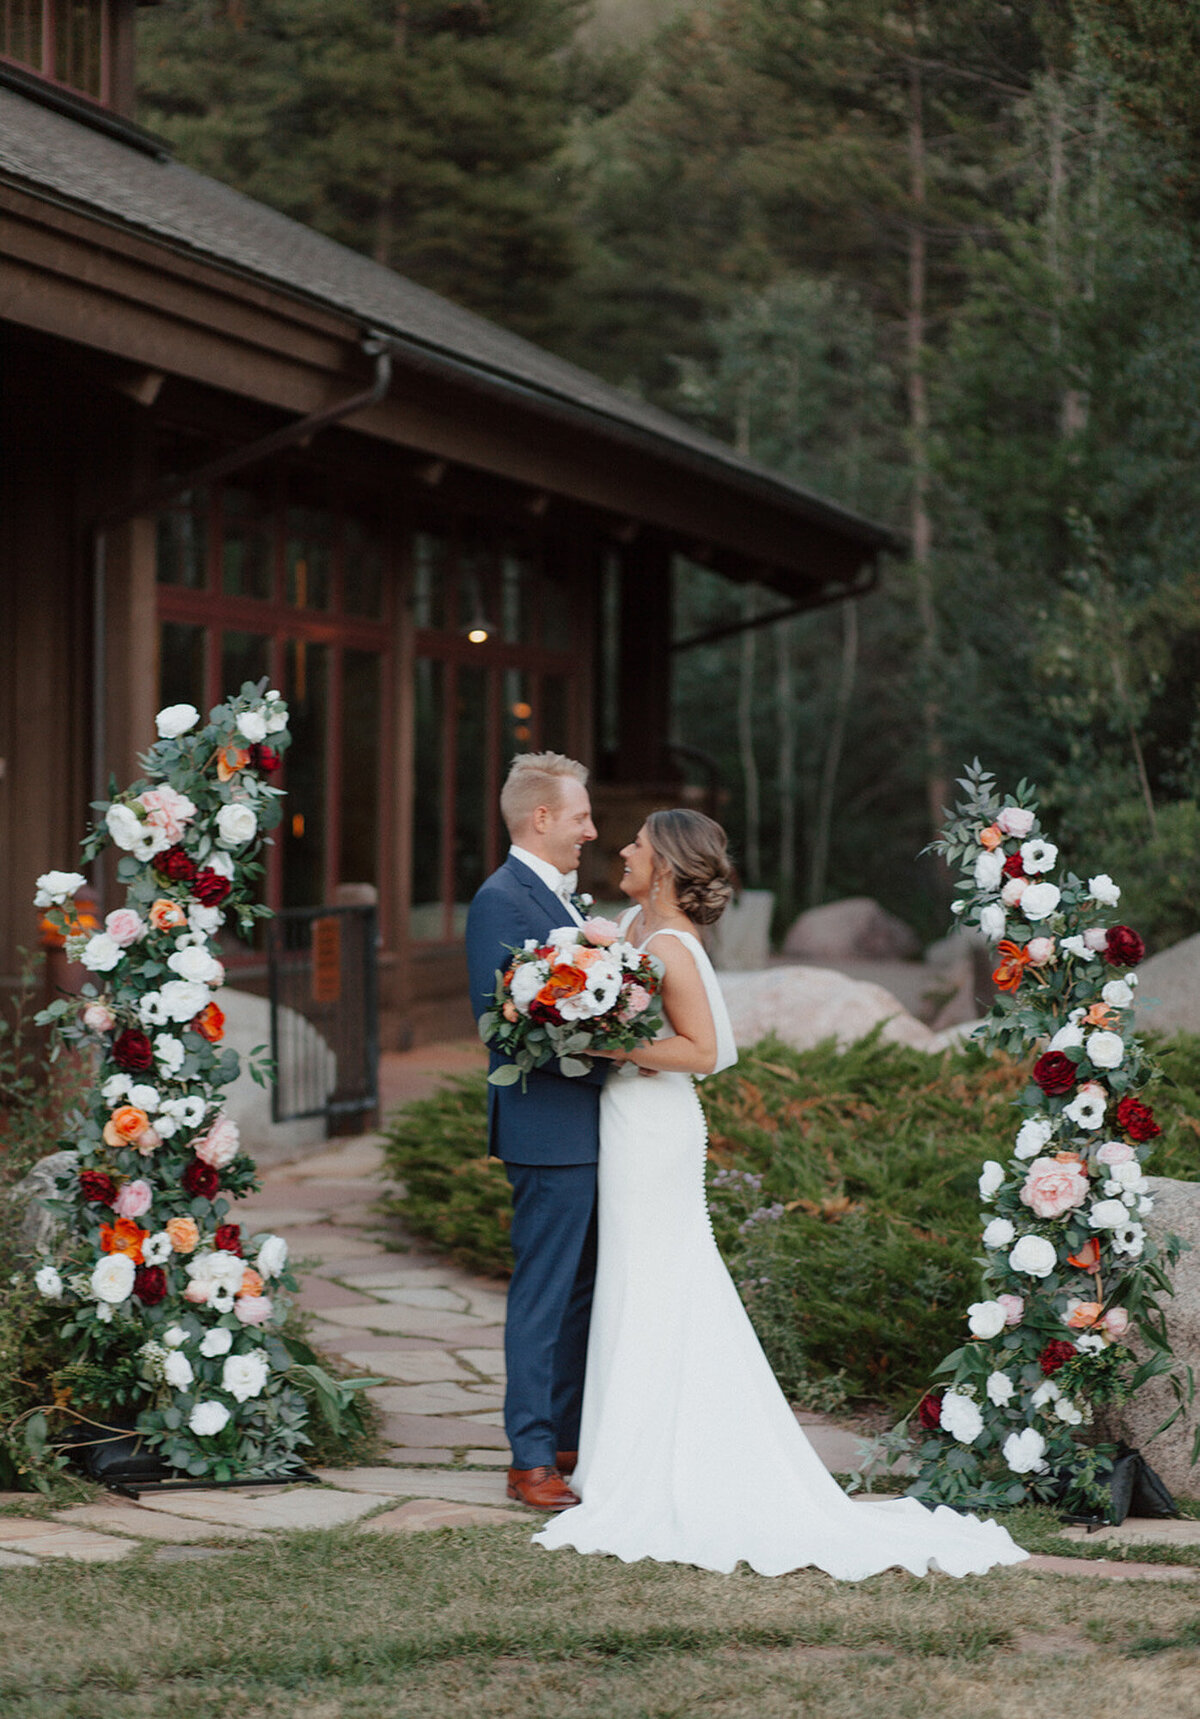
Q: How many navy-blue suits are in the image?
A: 1